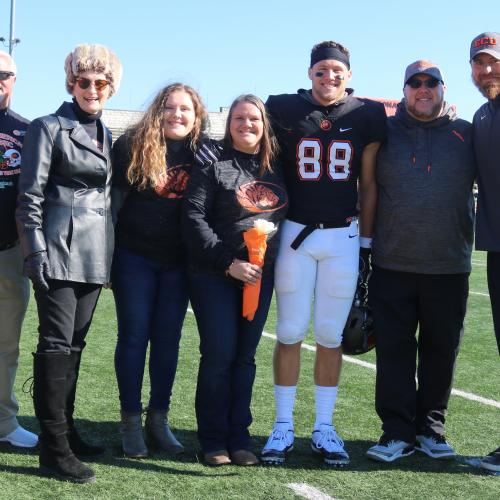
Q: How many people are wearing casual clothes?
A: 6